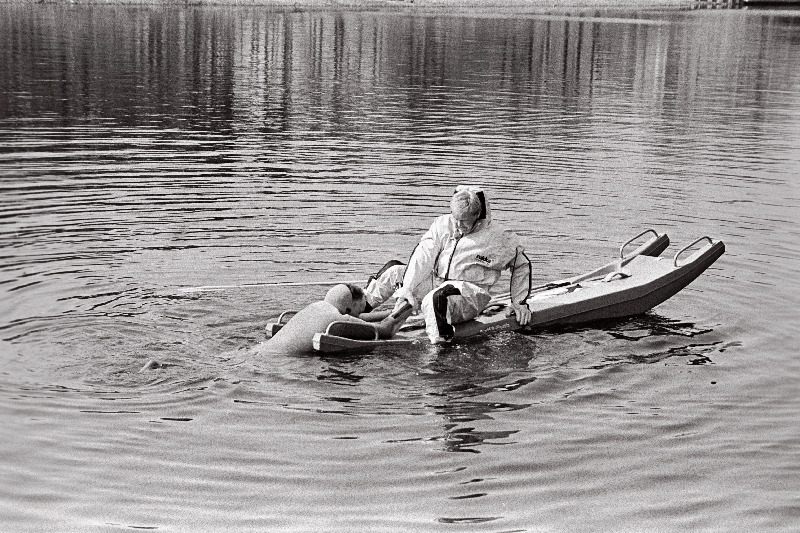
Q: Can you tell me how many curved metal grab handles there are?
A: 4